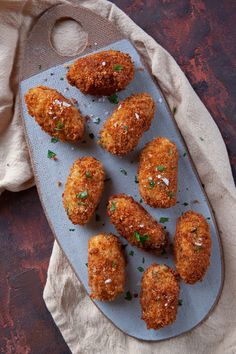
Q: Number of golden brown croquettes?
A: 9